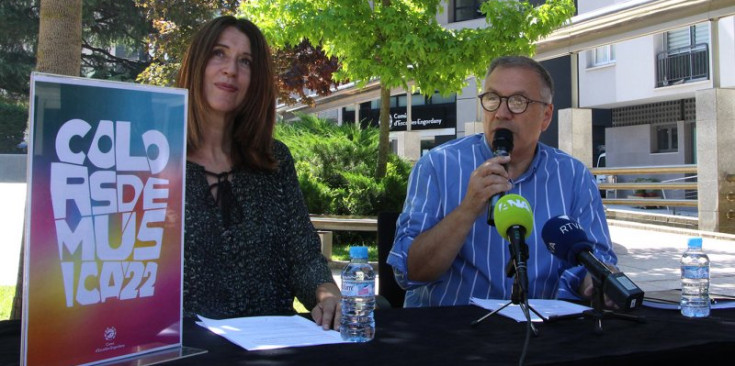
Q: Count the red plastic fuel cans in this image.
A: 0